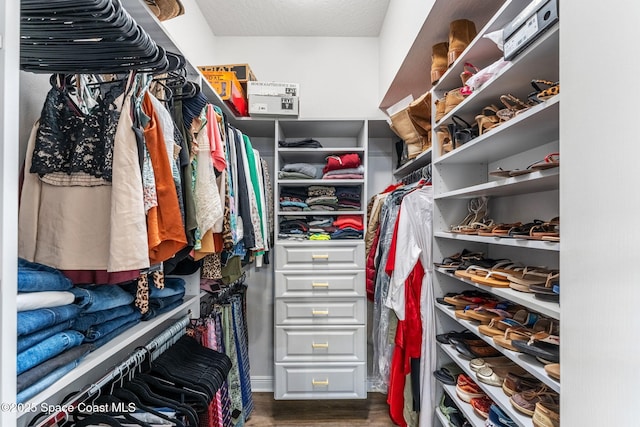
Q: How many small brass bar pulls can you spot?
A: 5